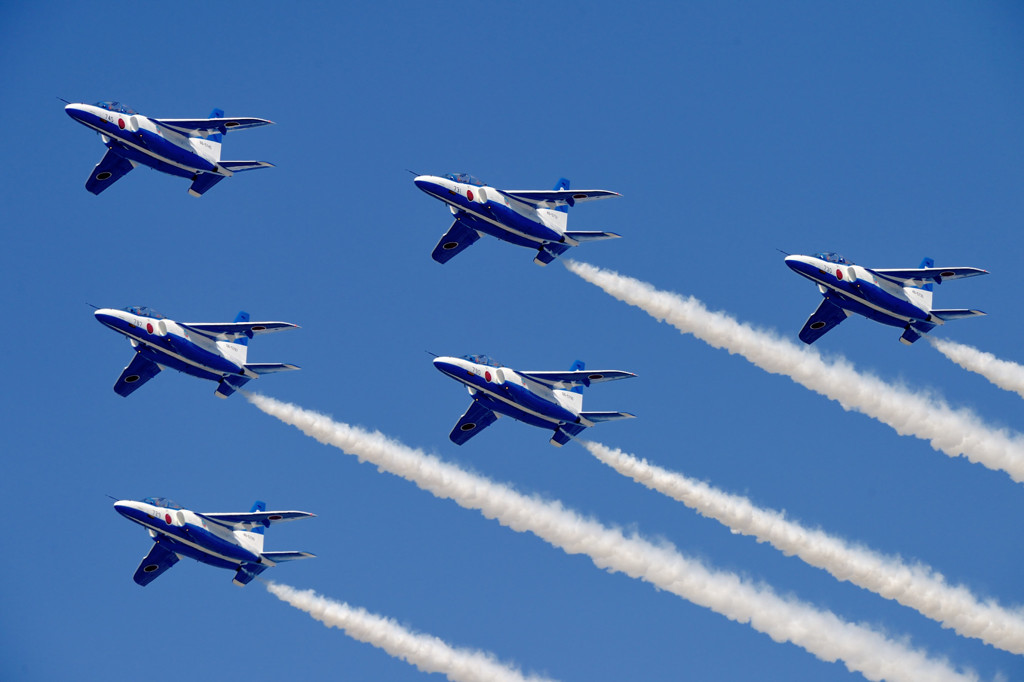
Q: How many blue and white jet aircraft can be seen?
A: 6